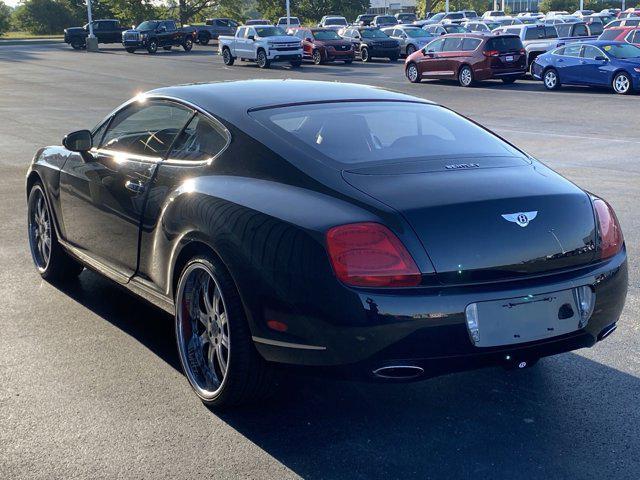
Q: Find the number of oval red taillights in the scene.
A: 2